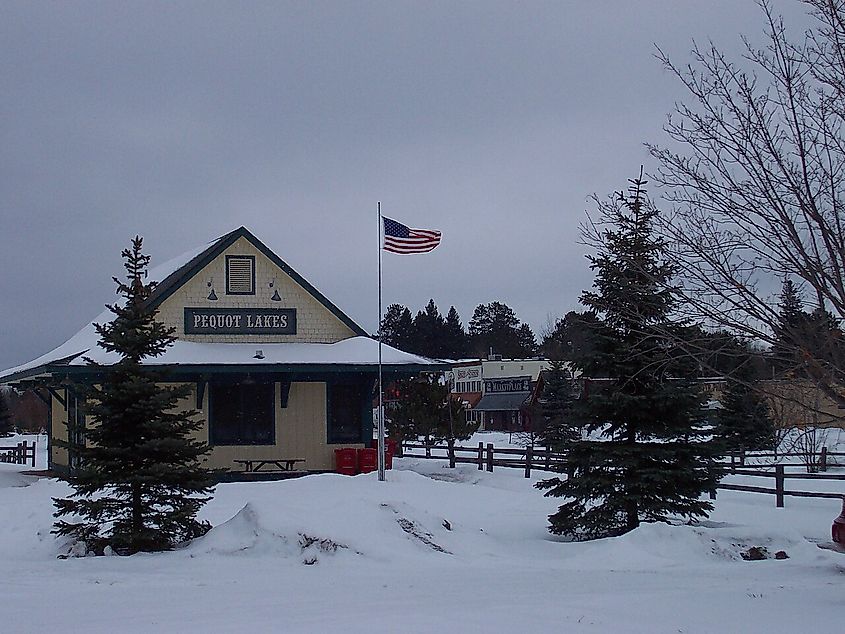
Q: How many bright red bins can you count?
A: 3